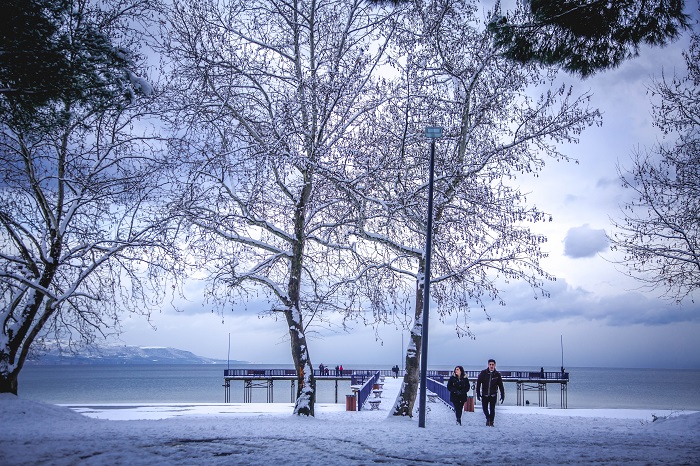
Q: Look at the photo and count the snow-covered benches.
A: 5